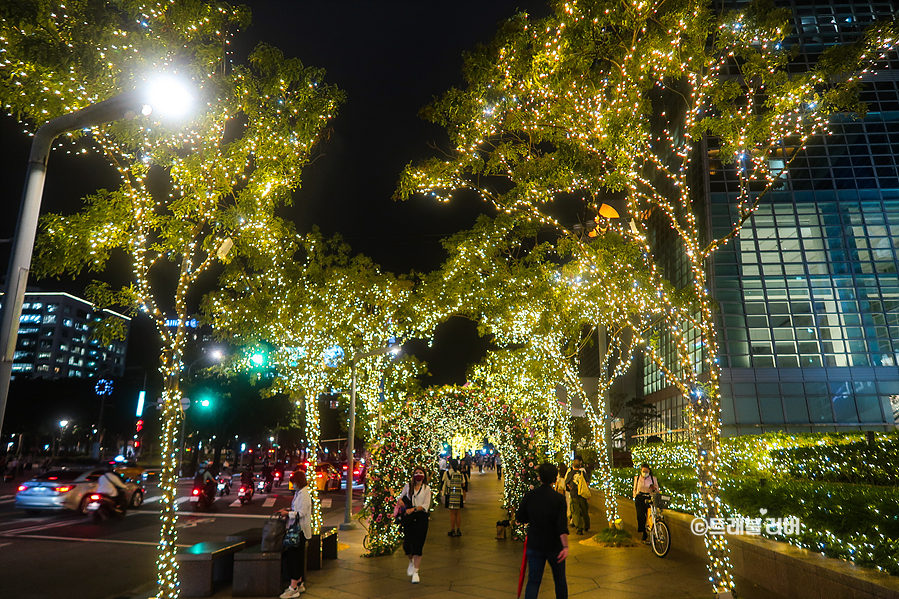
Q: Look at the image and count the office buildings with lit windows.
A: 2